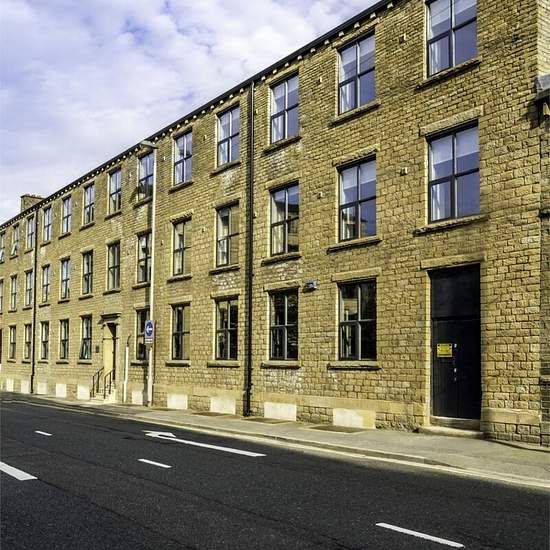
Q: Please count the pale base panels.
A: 10